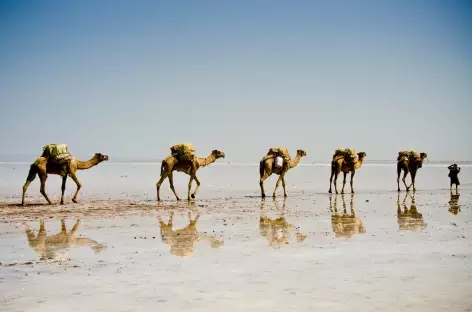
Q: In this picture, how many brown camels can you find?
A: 5